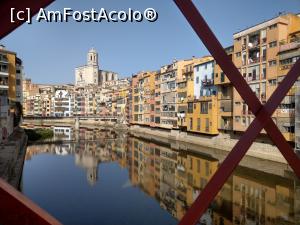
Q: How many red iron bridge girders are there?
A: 4